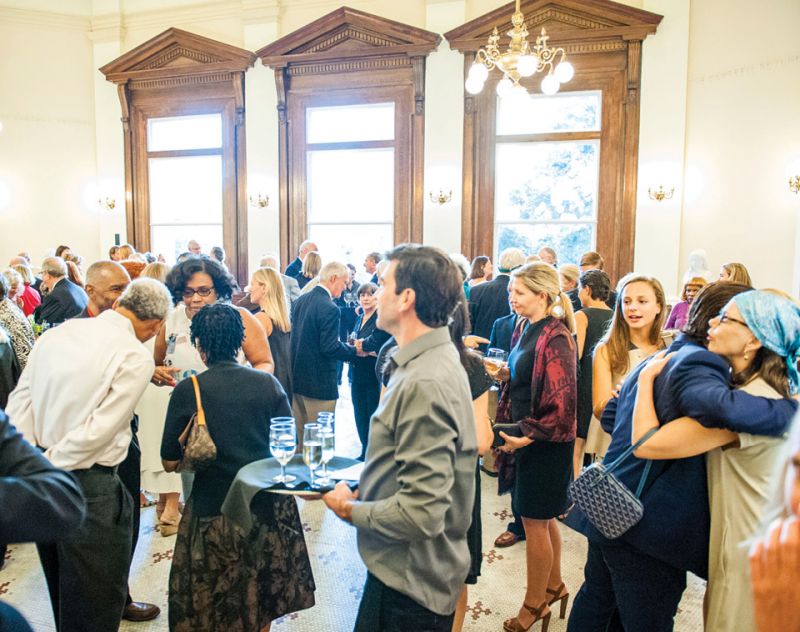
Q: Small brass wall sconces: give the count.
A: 5